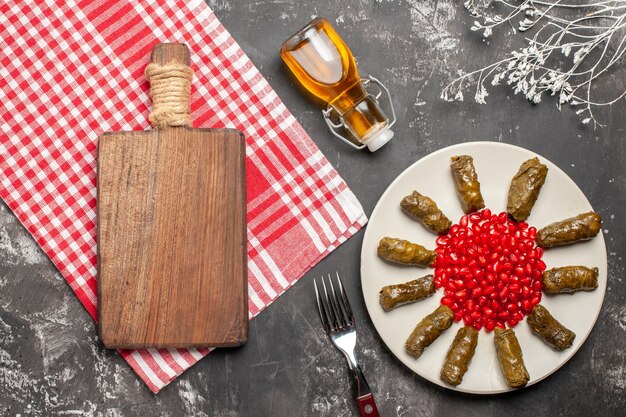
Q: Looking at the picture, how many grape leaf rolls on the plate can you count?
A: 11